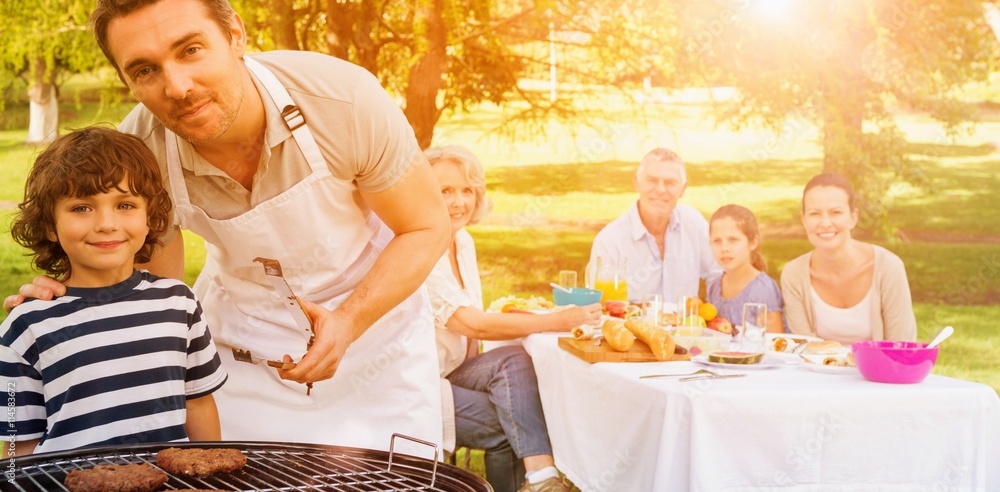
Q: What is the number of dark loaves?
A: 0